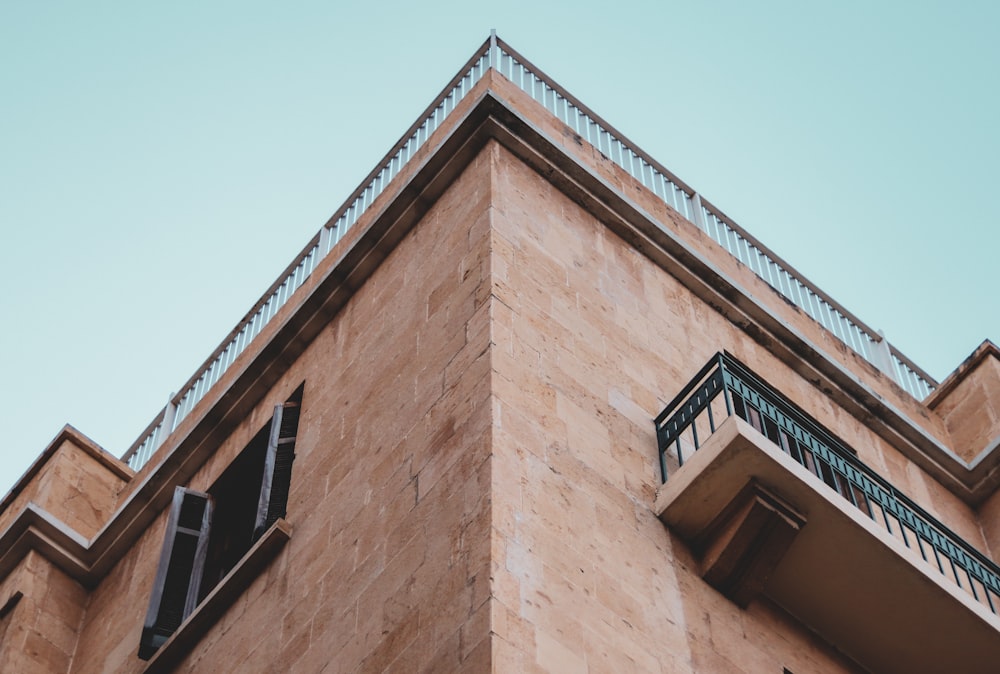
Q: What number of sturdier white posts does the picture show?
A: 5